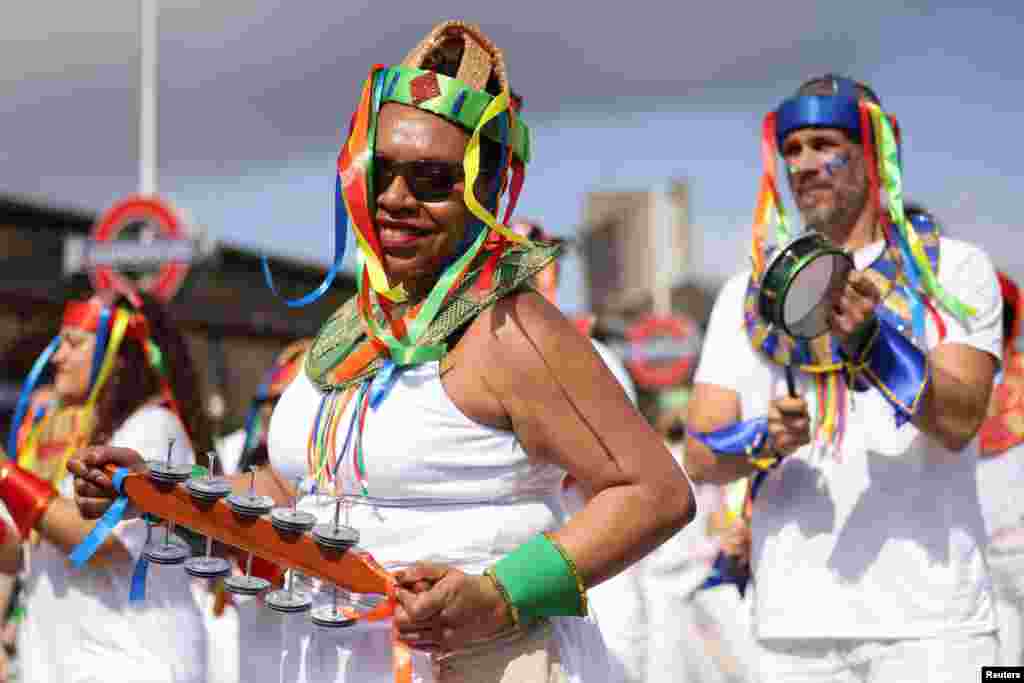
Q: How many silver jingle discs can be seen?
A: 10